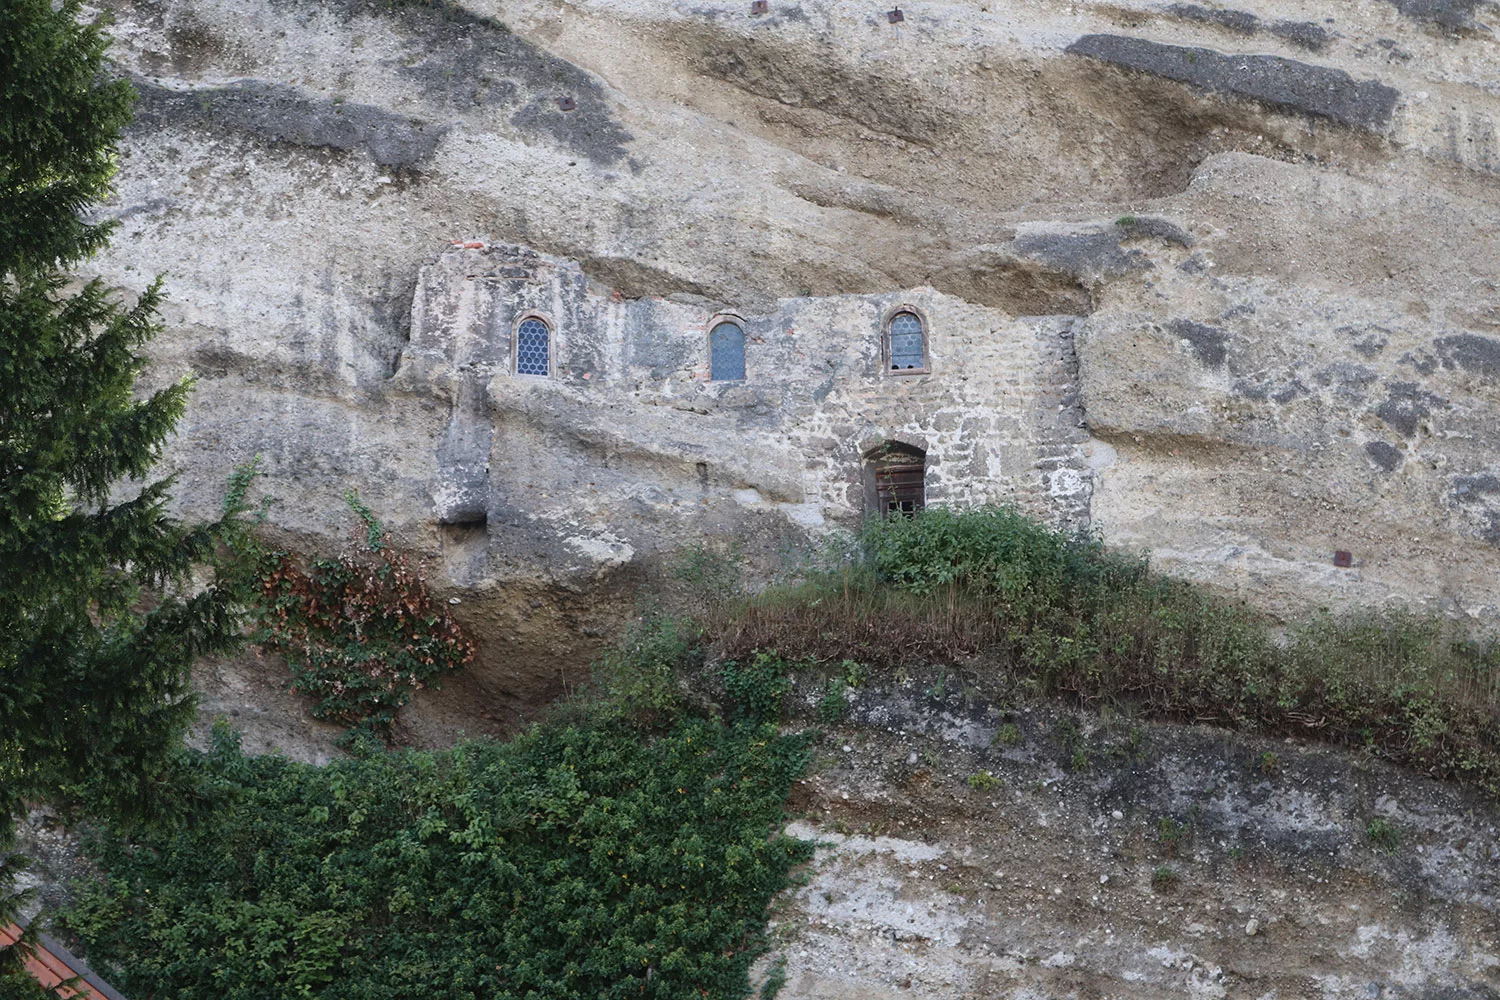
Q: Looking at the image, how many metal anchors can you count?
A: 4